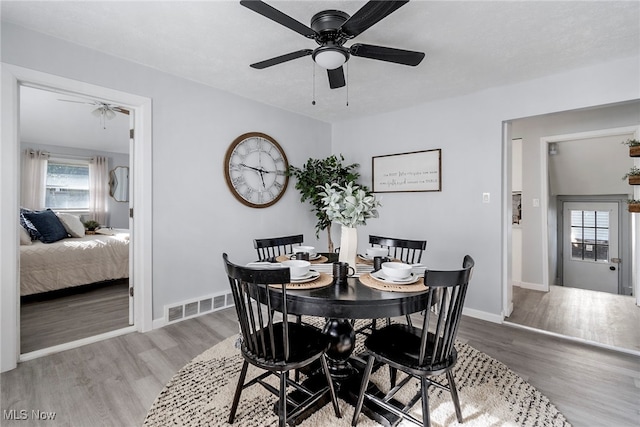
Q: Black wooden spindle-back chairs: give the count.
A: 4